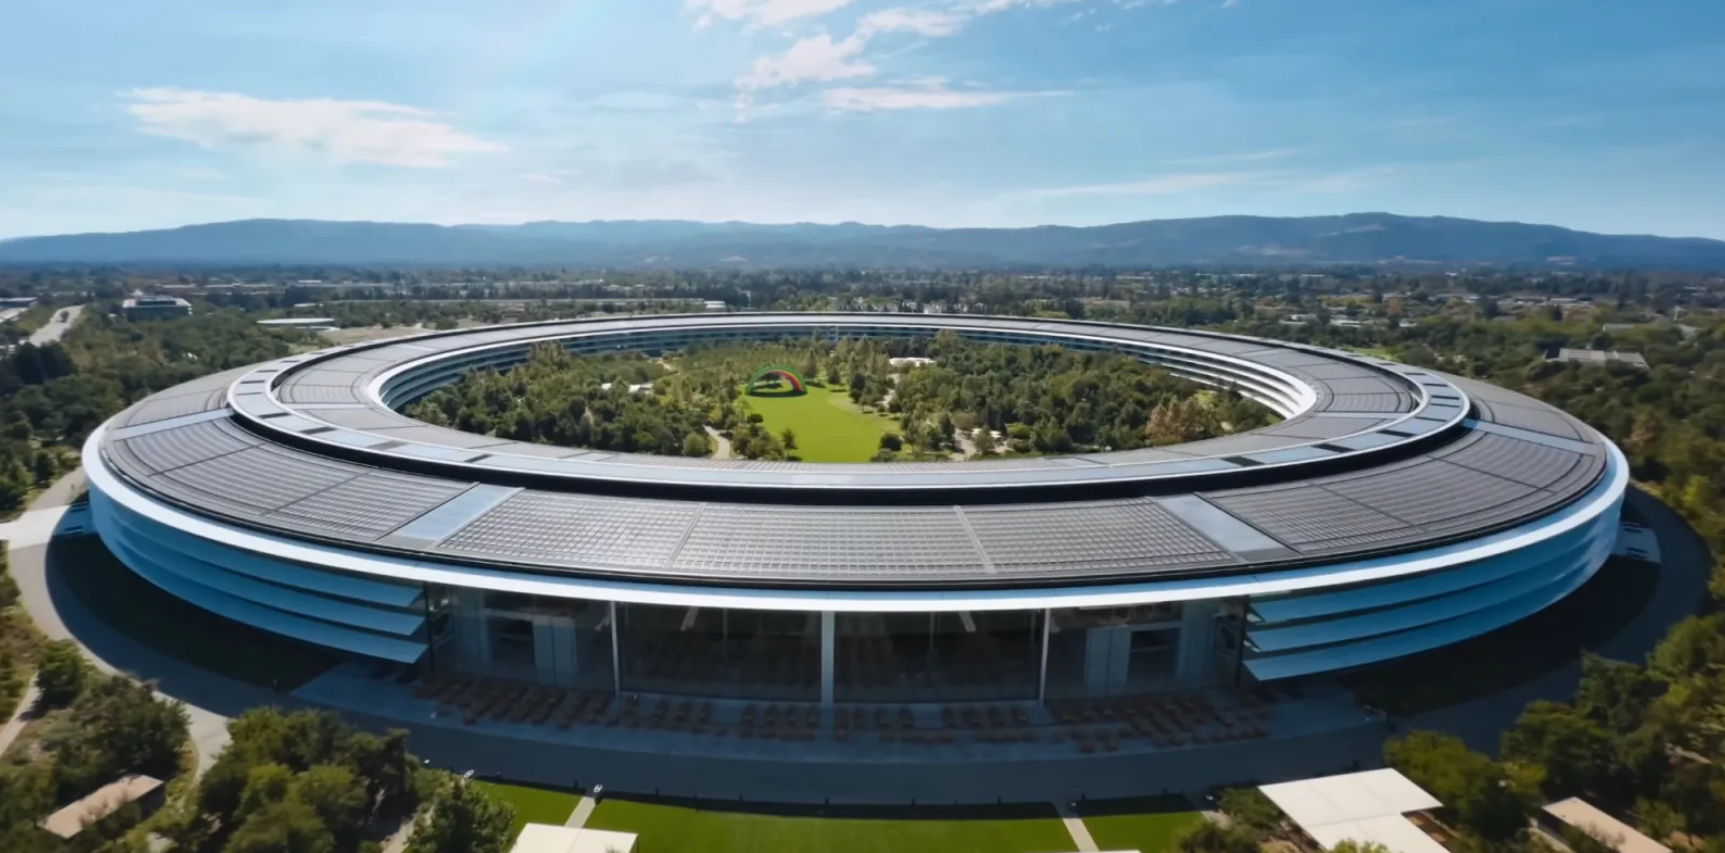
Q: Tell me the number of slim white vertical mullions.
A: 3